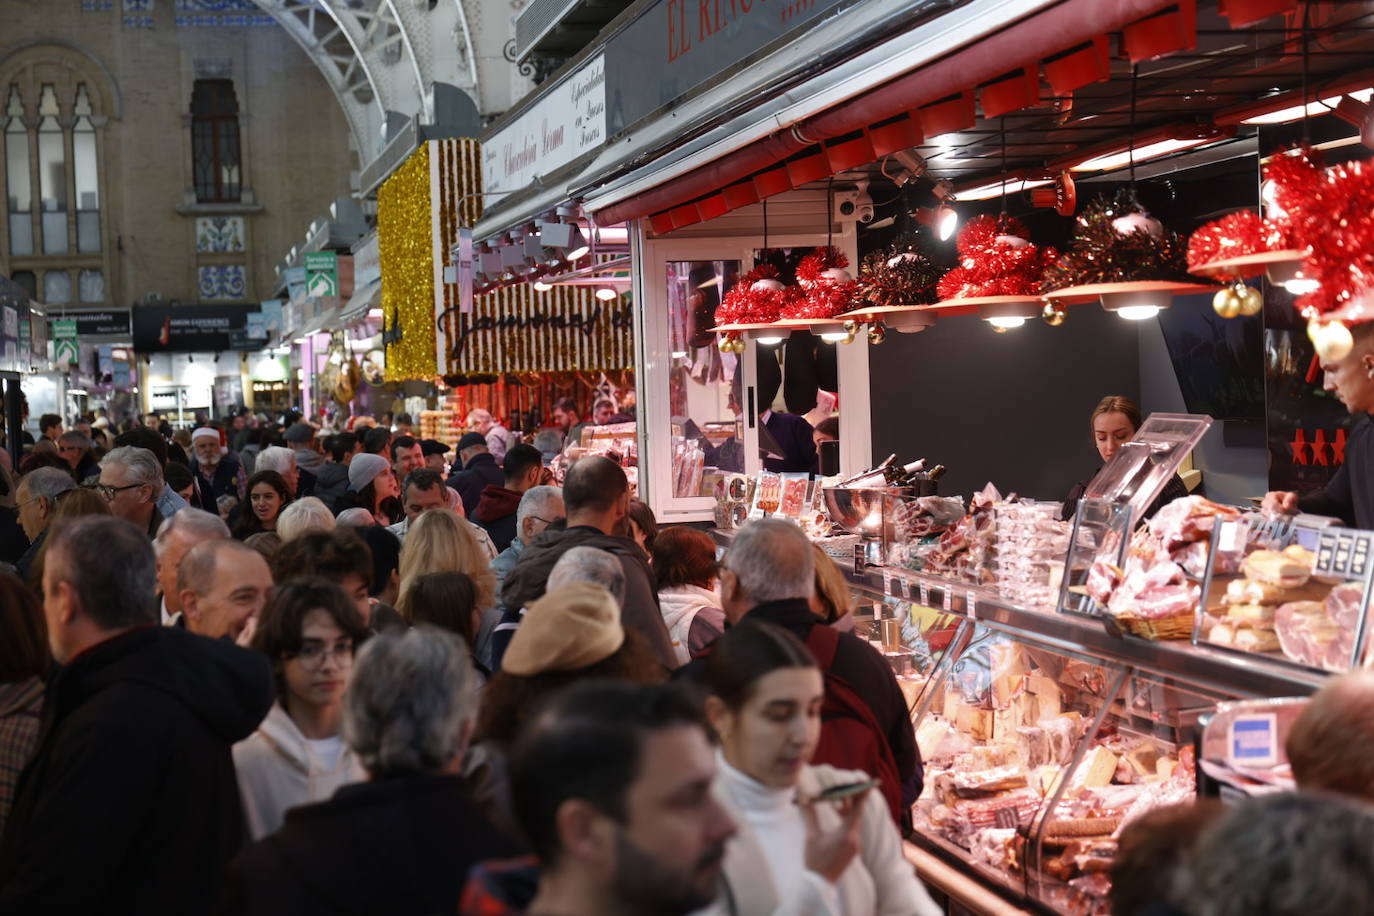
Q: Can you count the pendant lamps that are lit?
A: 5